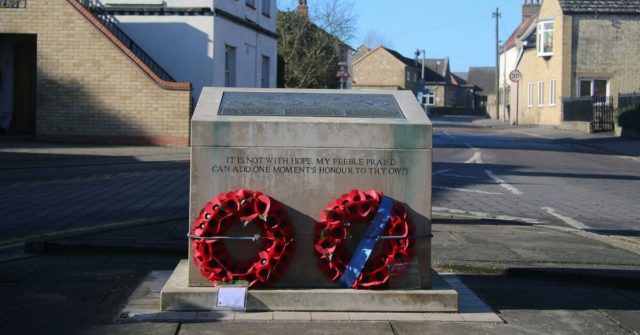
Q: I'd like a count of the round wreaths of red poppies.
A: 2